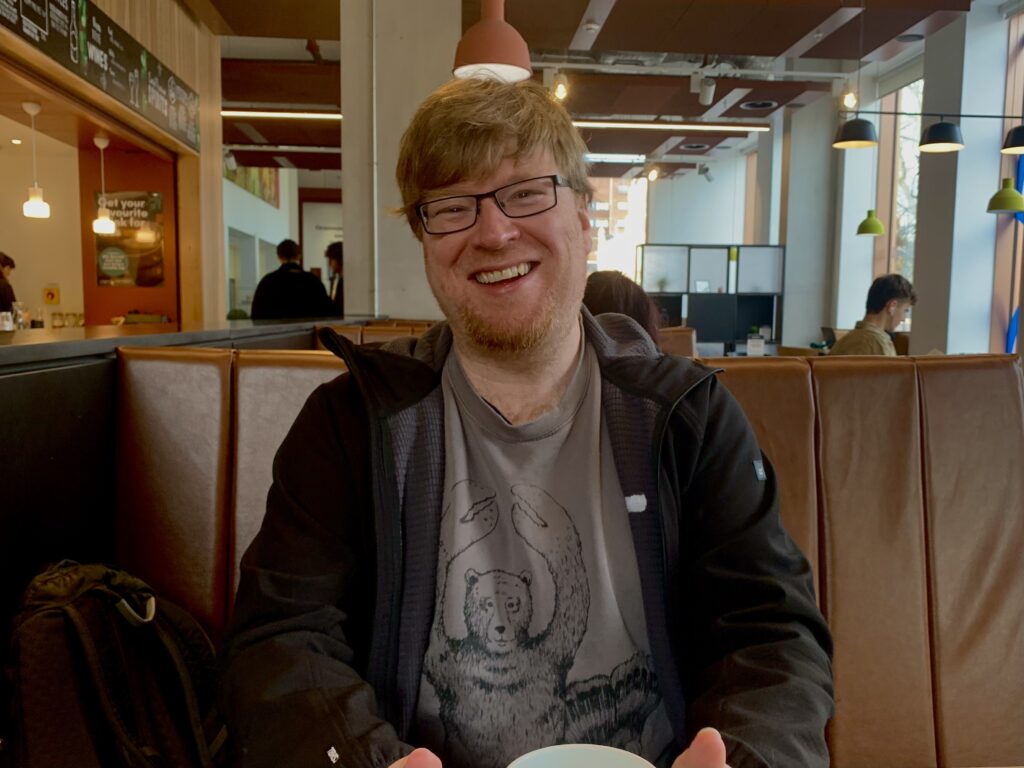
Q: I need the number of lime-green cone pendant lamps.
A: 2